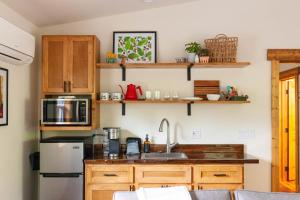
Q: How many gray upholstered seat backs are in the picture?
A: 2